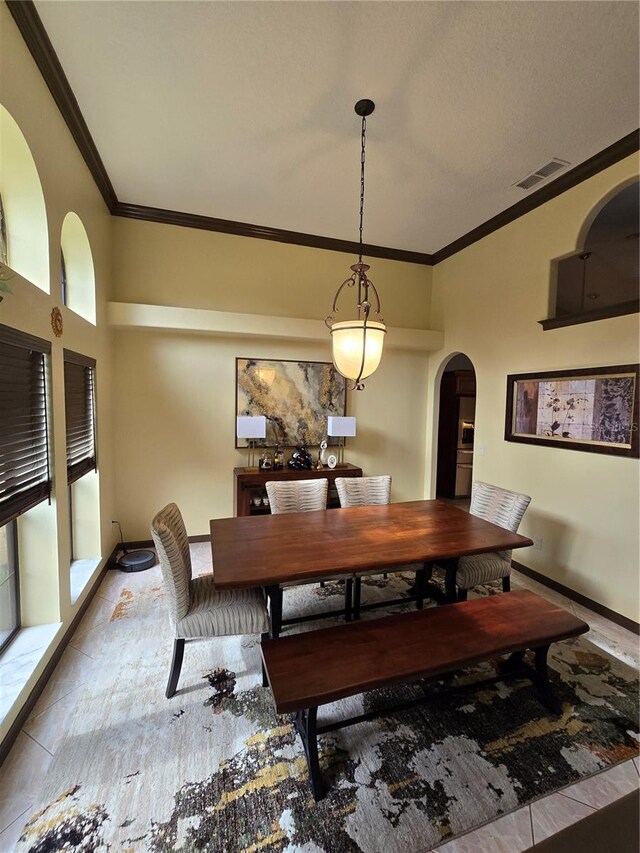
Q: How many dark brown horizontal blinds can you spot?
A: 2